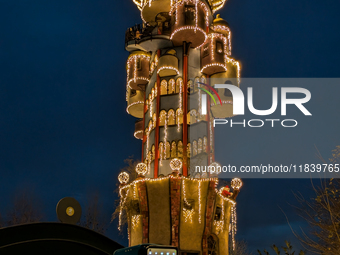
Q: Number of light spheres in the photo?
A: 5